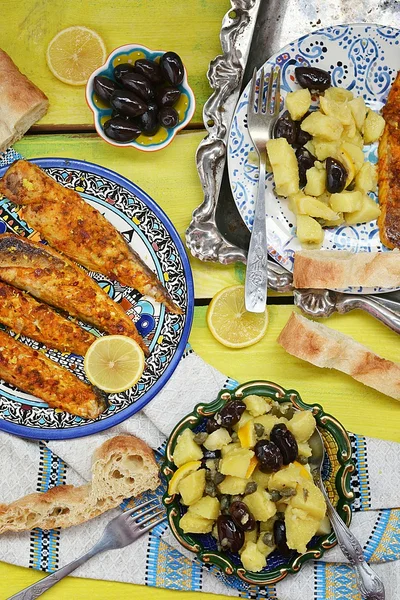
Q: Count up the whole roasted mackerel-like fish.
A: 4